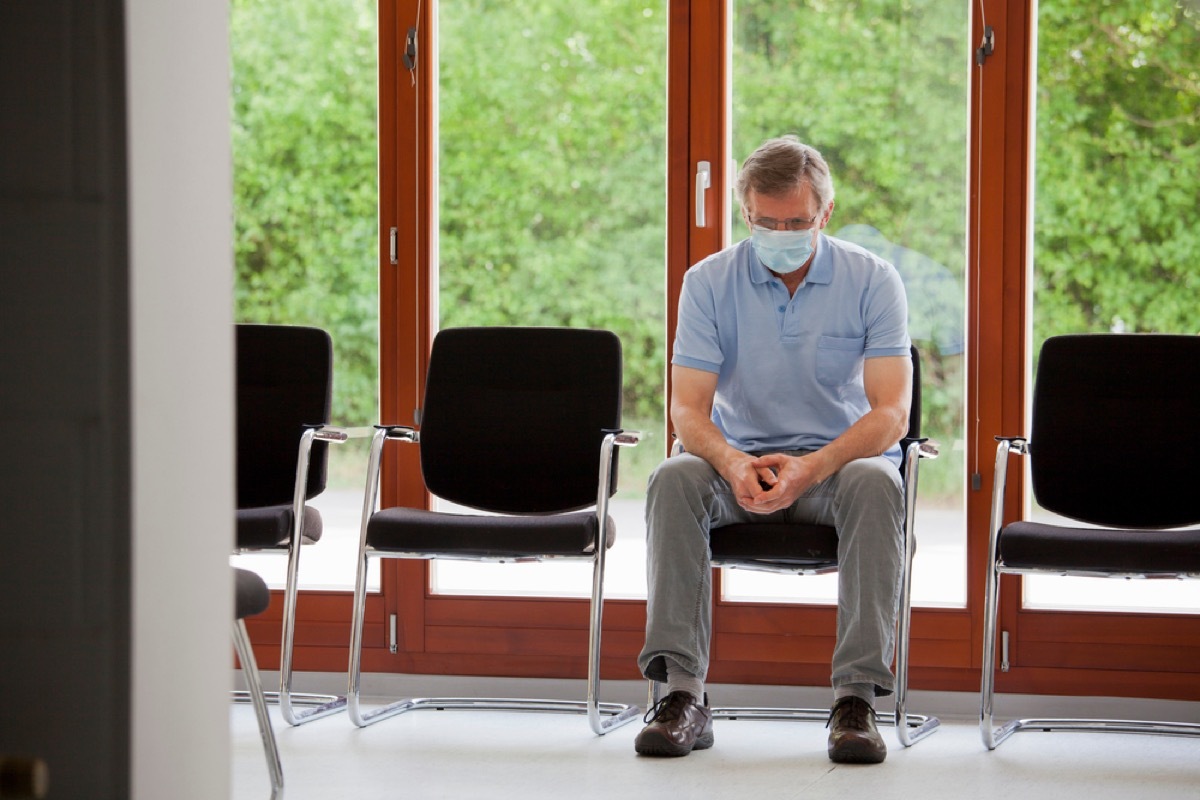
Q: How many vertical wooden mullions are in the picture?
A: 3